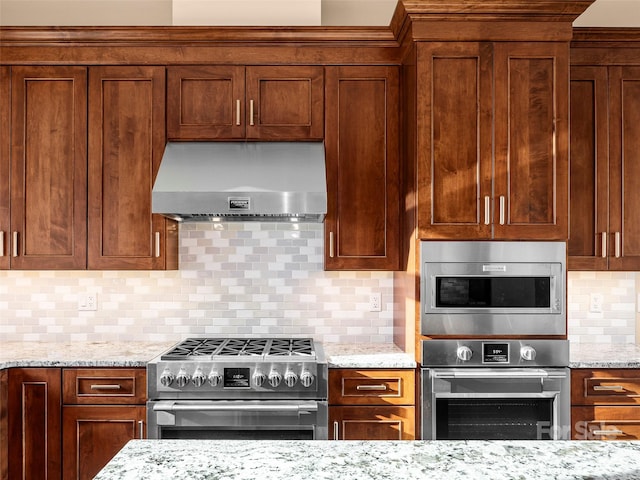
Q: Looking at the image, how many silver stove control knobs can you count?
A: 8